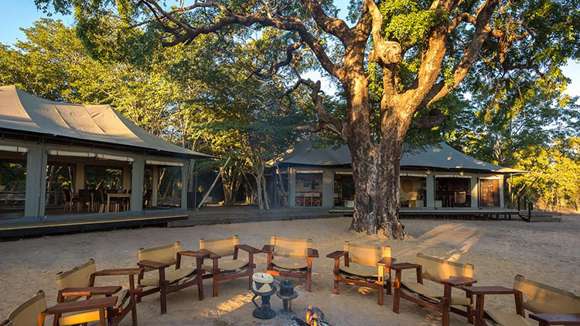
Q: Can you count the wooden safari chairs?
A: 8